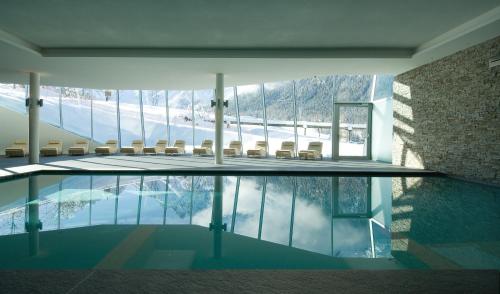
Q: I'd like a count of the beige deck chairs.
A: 12